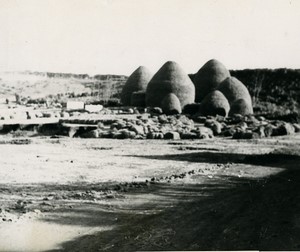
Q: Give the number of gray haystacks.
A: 7